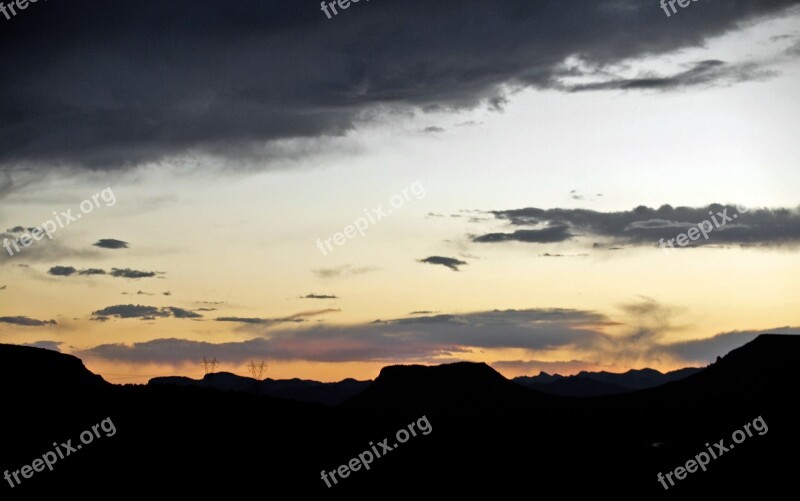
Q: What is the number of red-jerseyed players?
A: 0